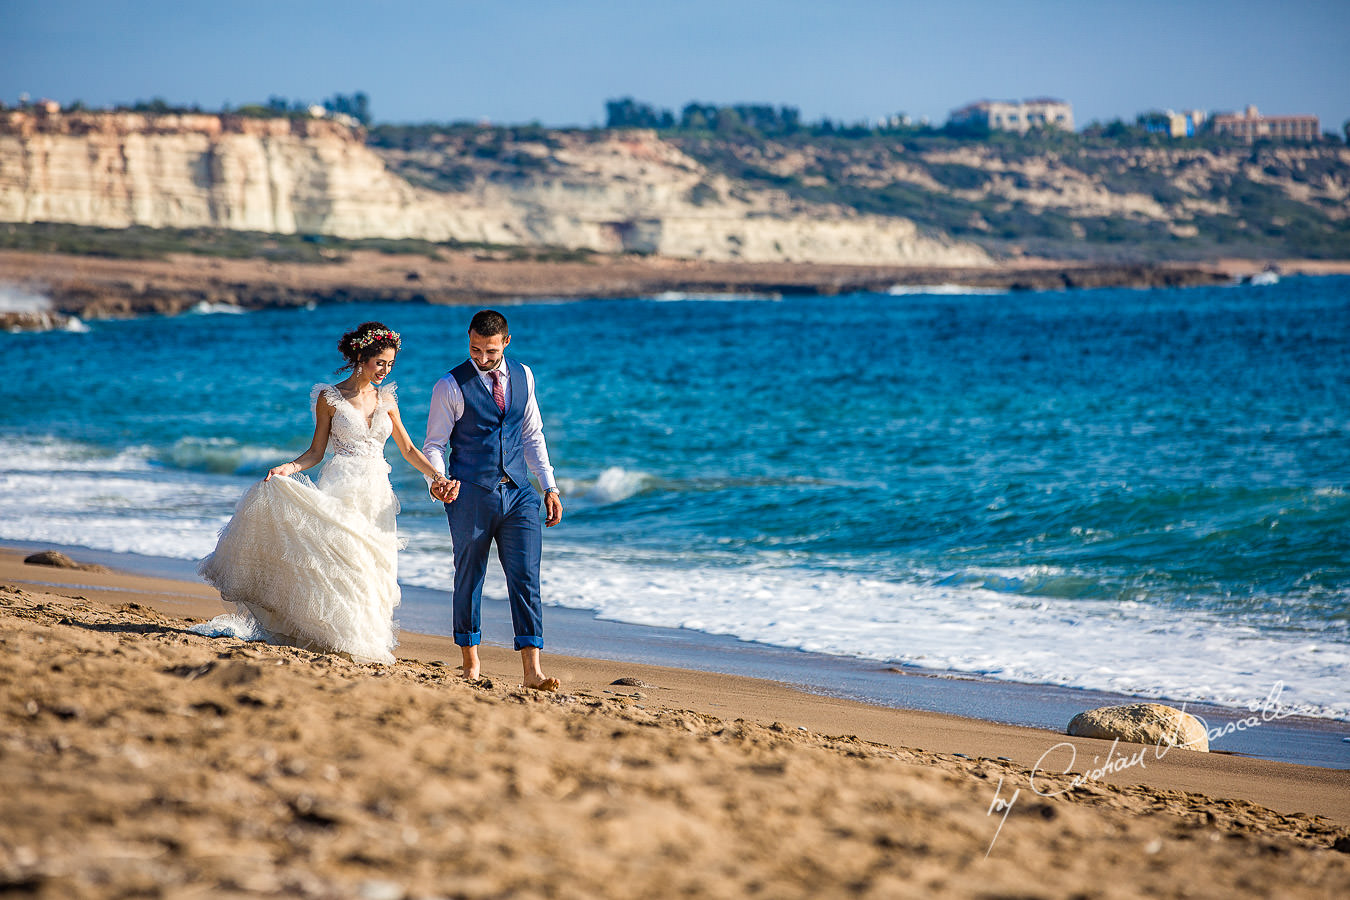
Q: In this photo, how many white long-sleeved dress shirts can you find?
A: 1